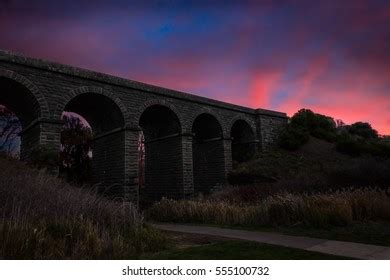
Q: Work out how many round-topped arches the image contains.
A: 5